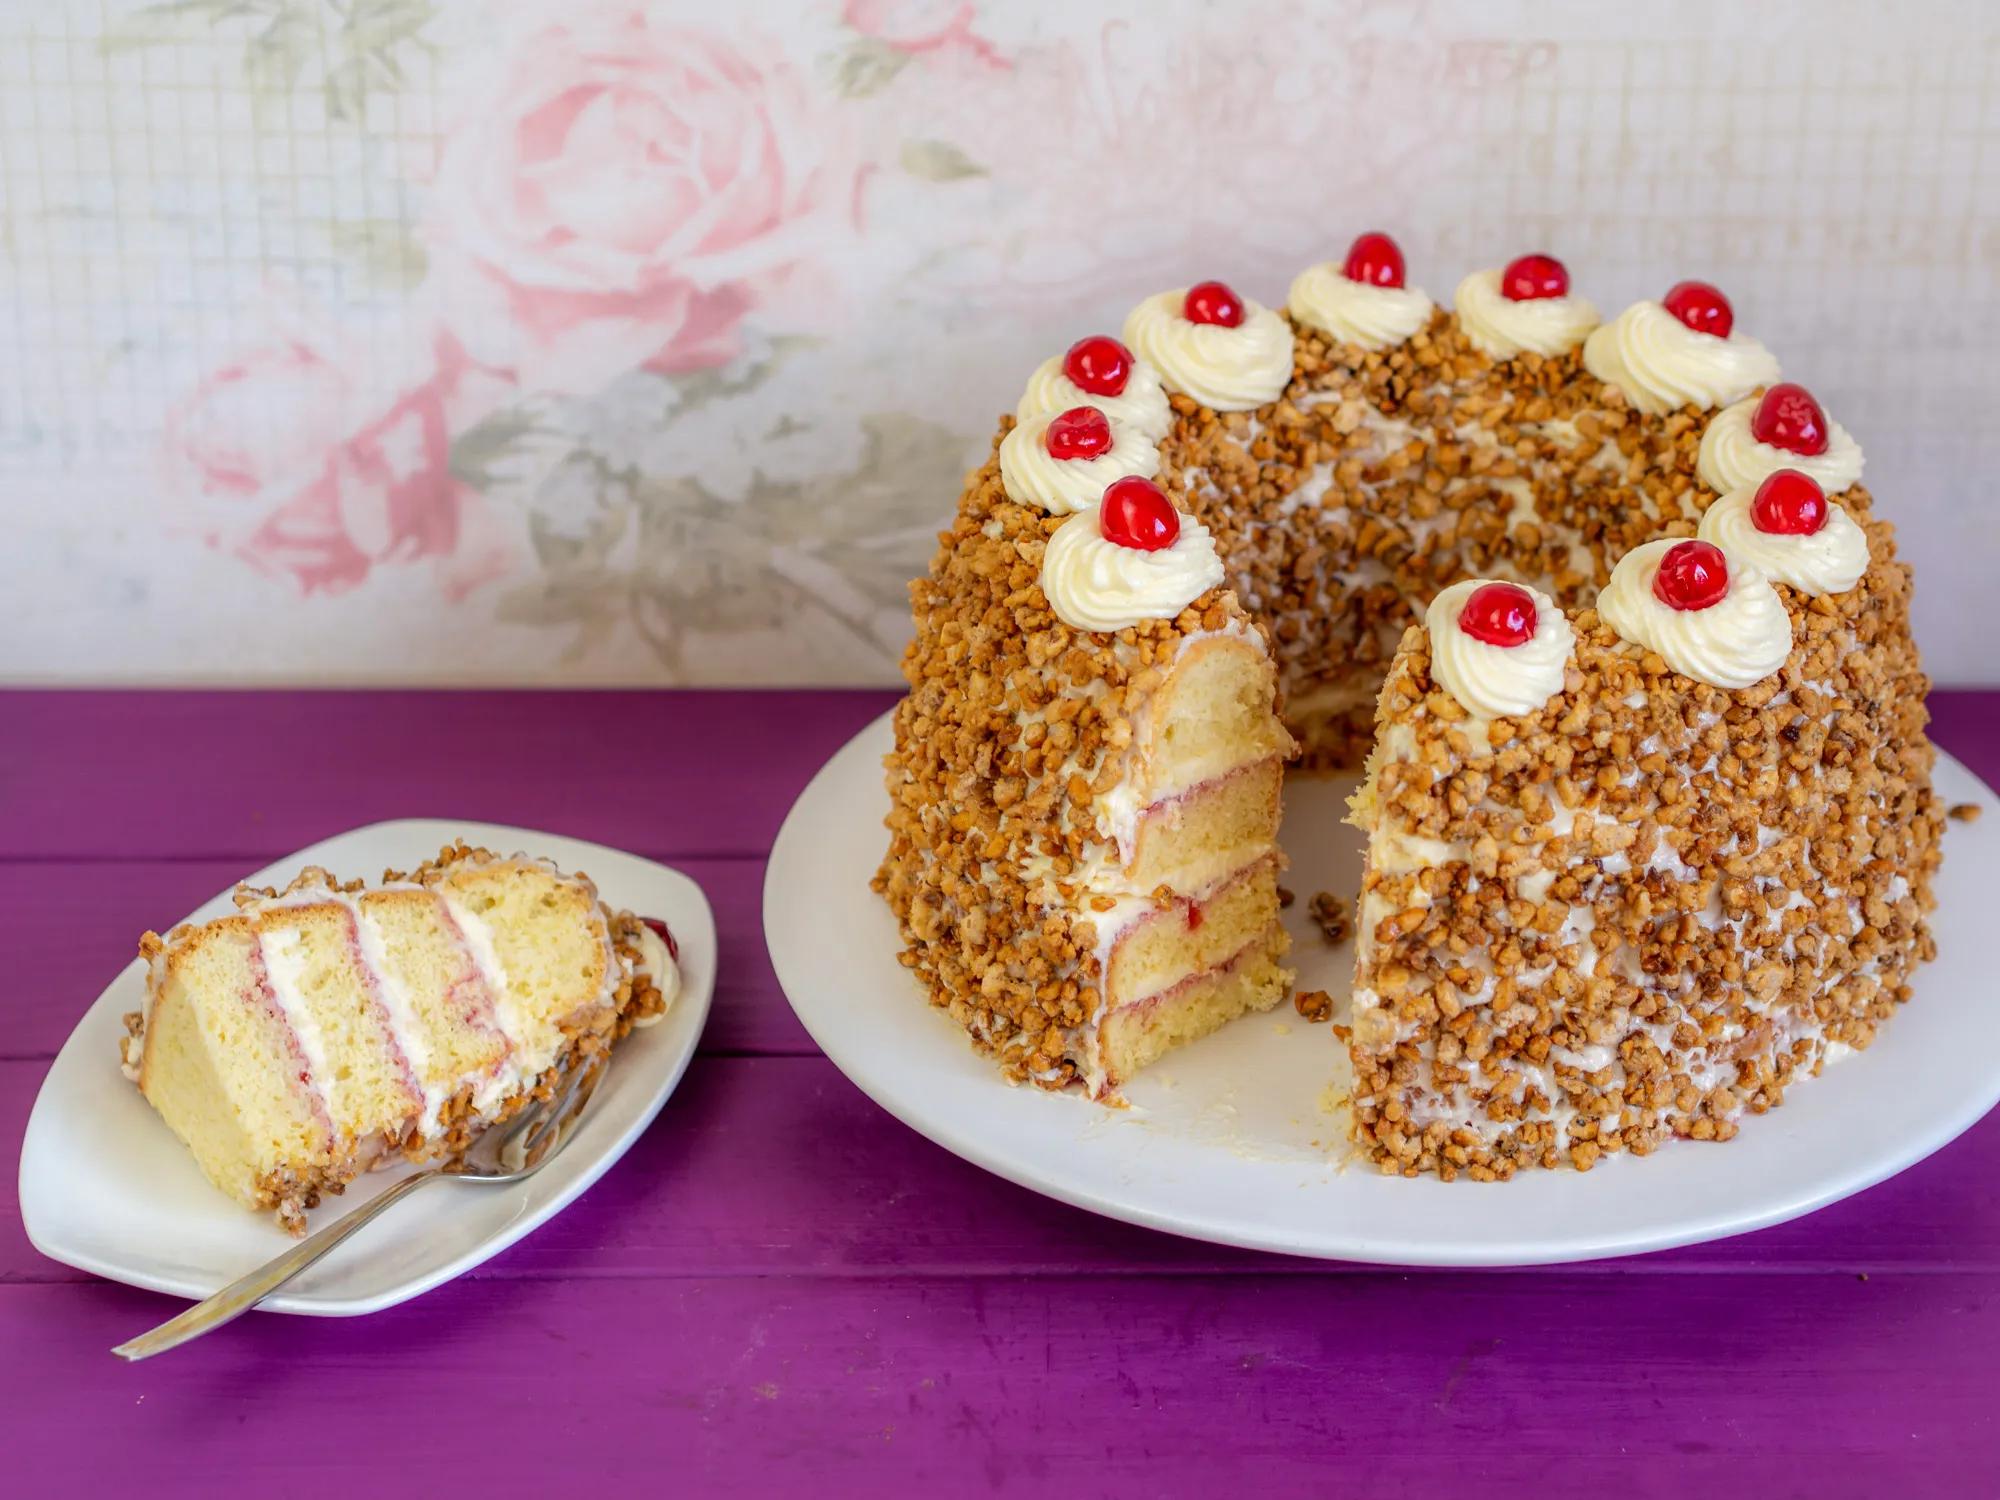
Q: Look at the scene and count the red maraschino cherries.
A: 12